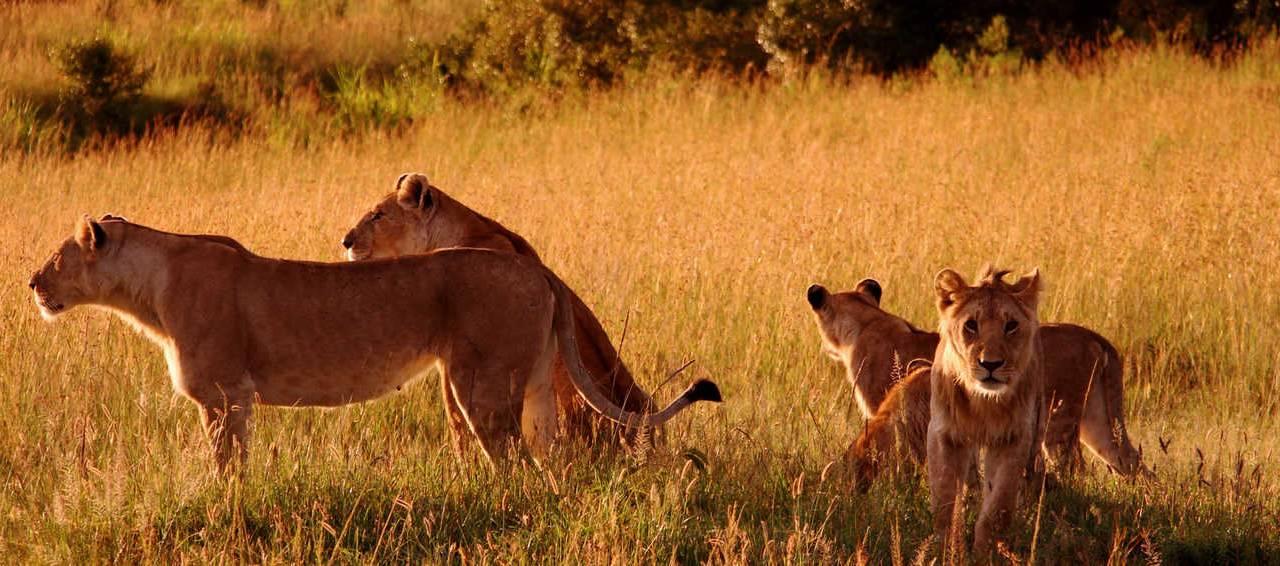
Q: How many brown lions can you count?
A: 4